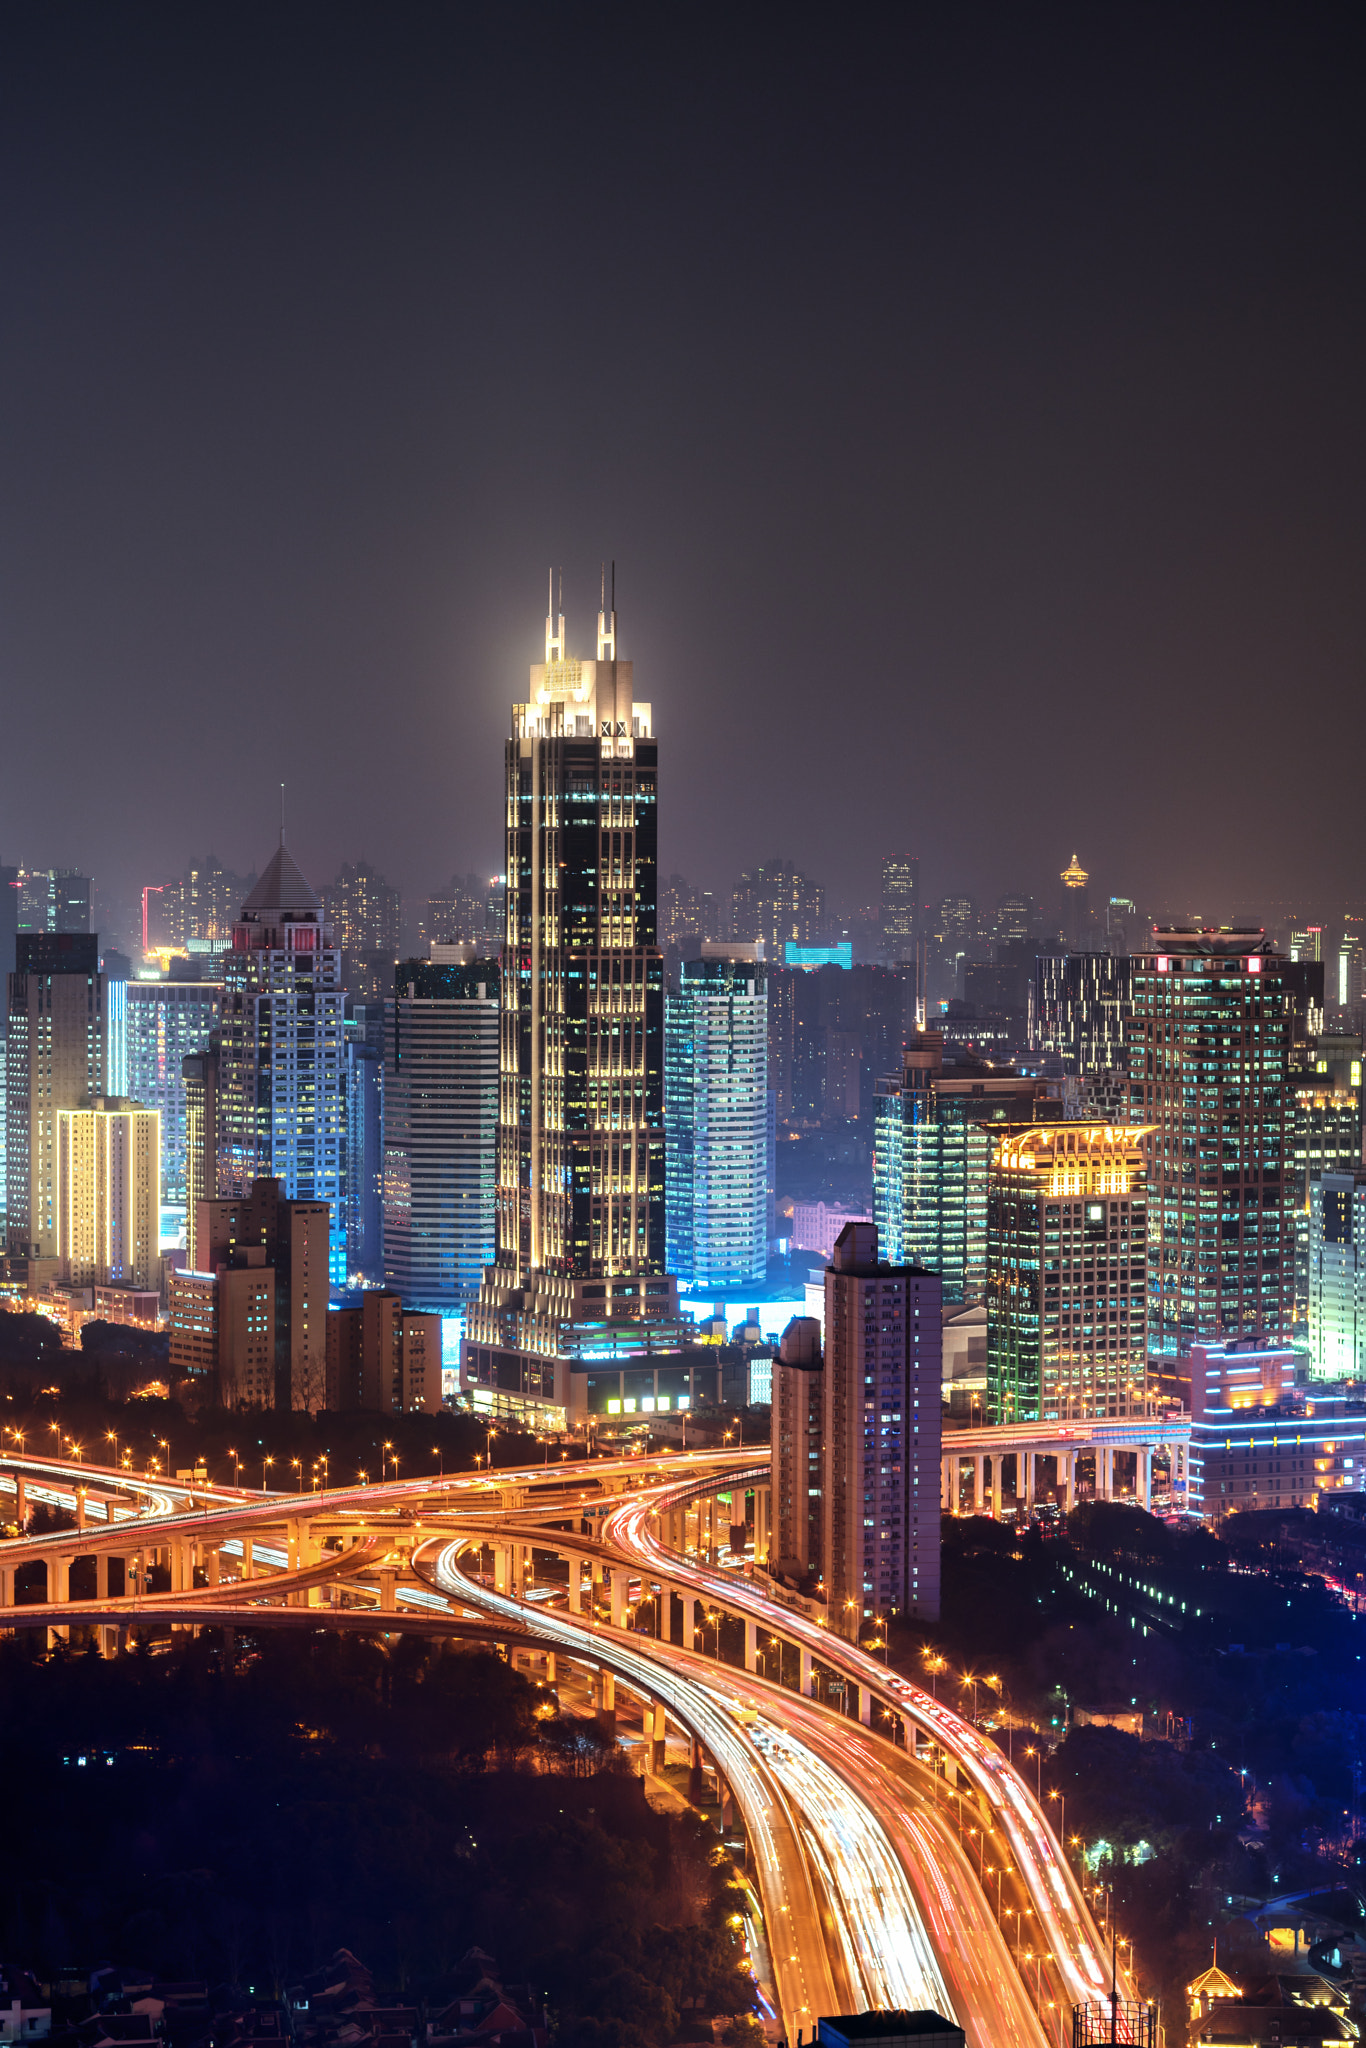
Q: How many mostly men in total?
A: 0